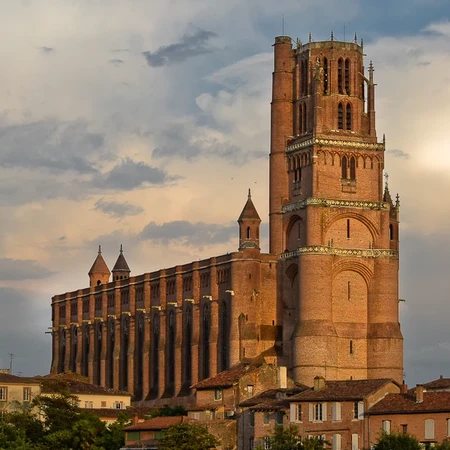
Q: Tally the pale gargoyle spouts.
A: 13